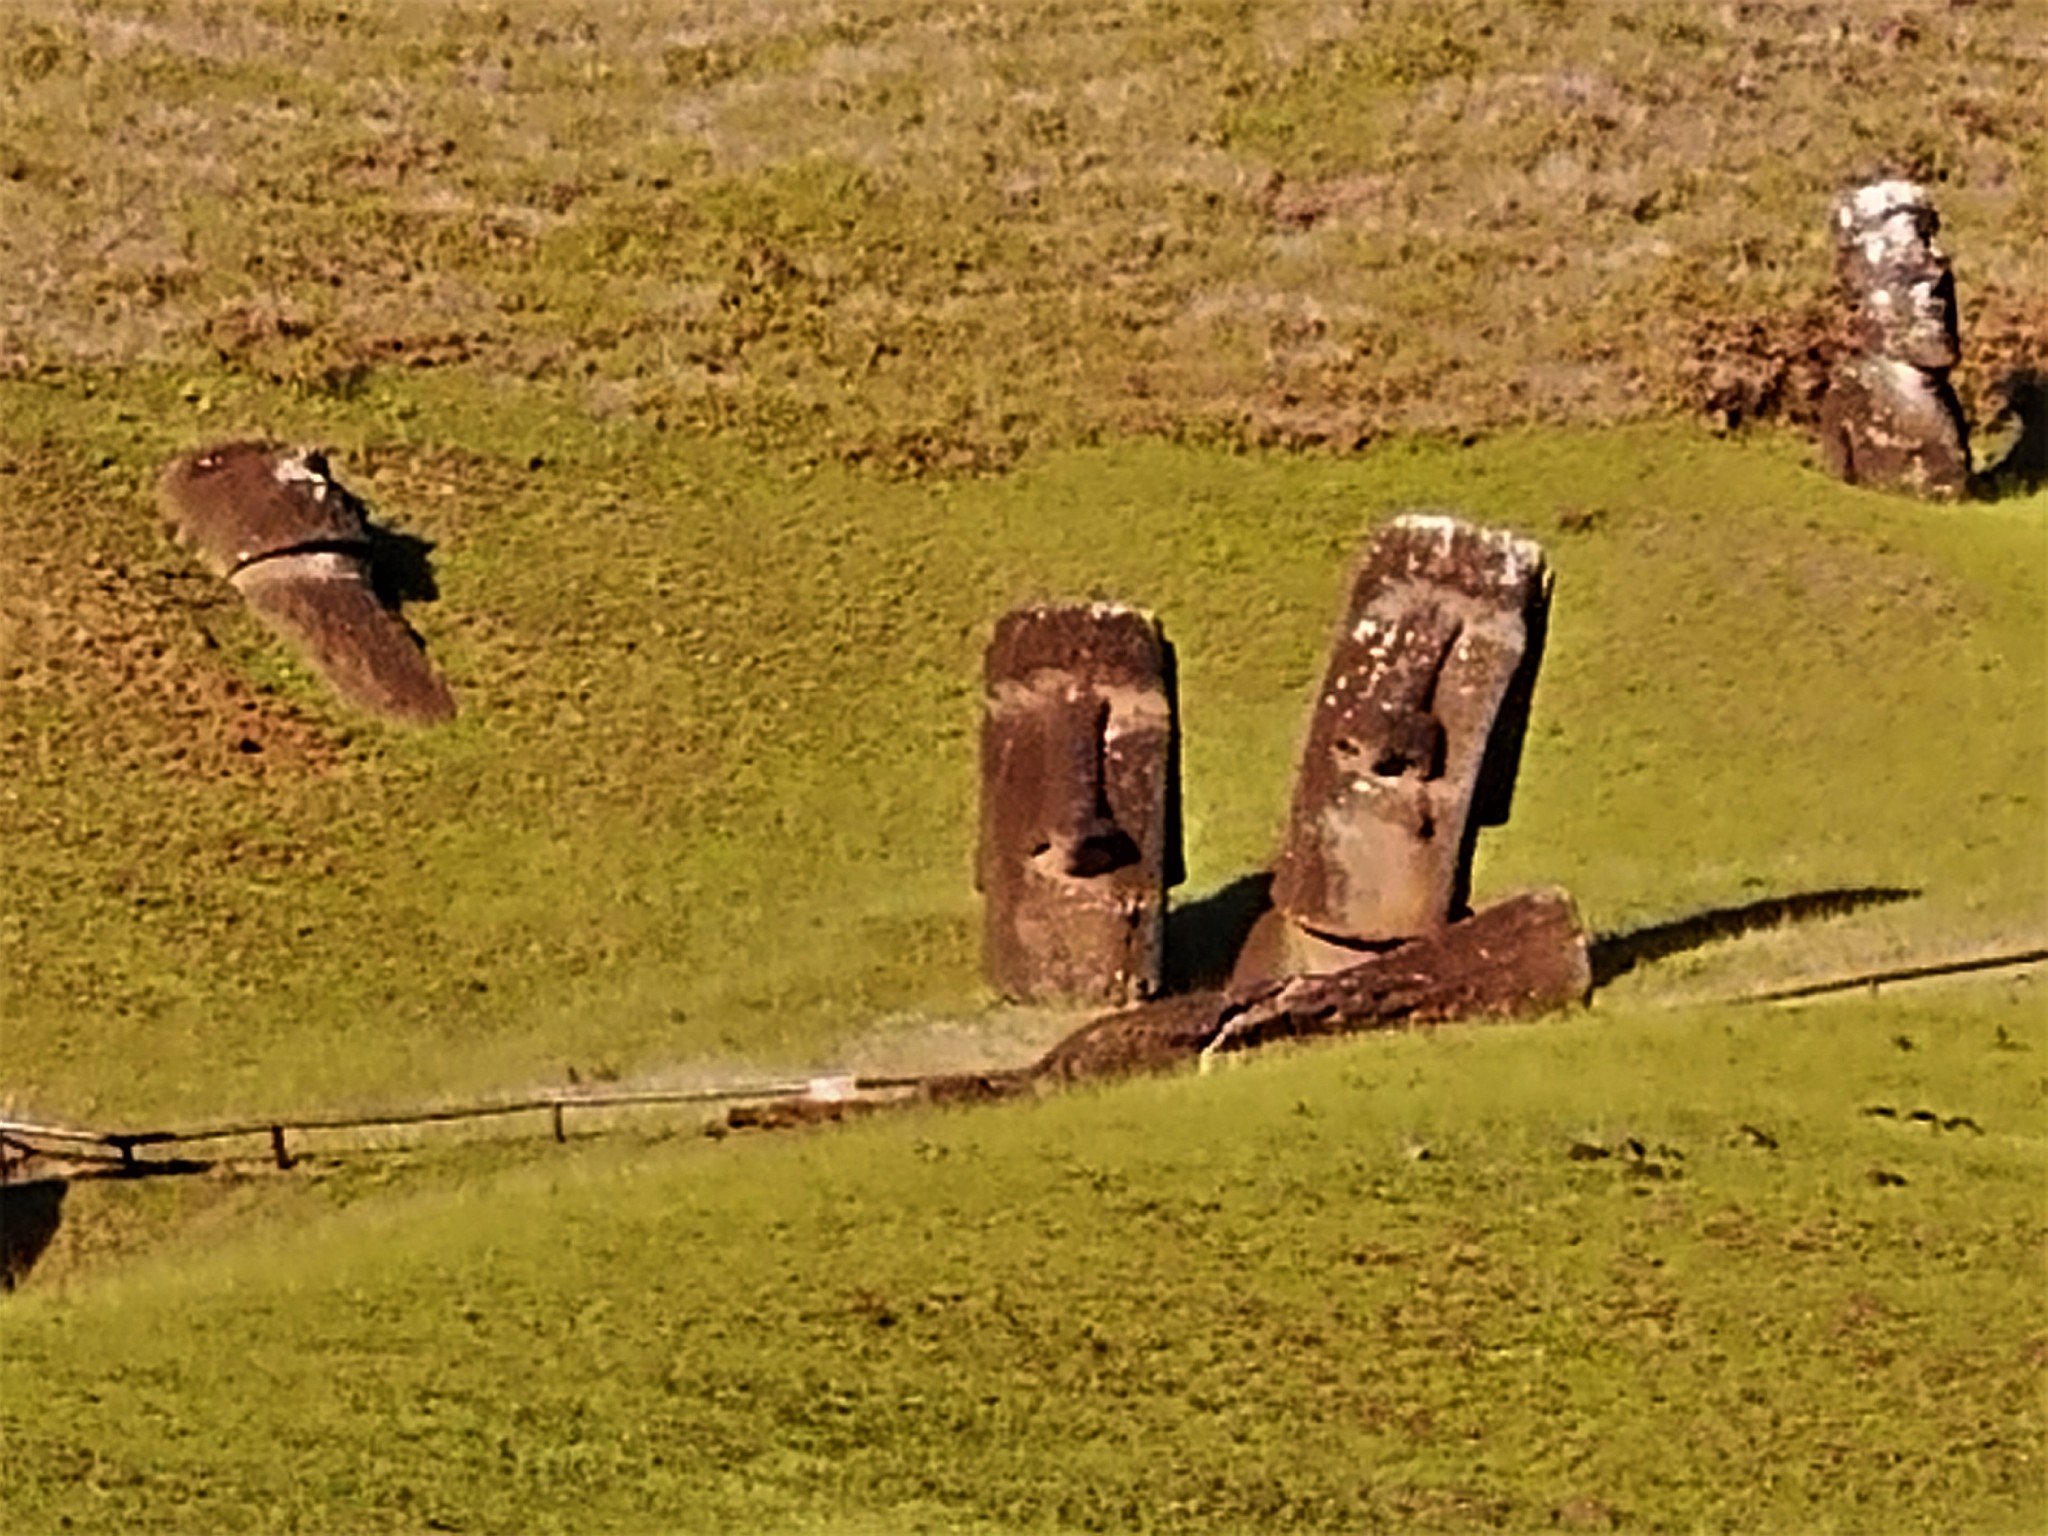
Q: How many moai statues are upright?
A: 3